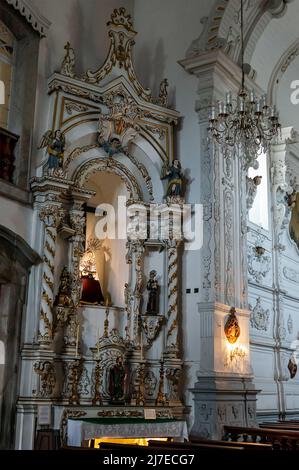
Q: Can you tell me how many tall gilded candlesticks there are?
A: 4